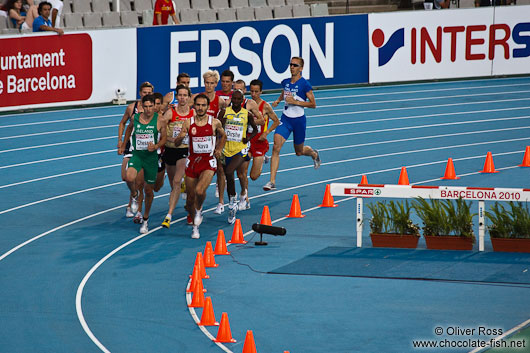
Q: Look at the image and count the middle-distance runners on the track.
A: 12